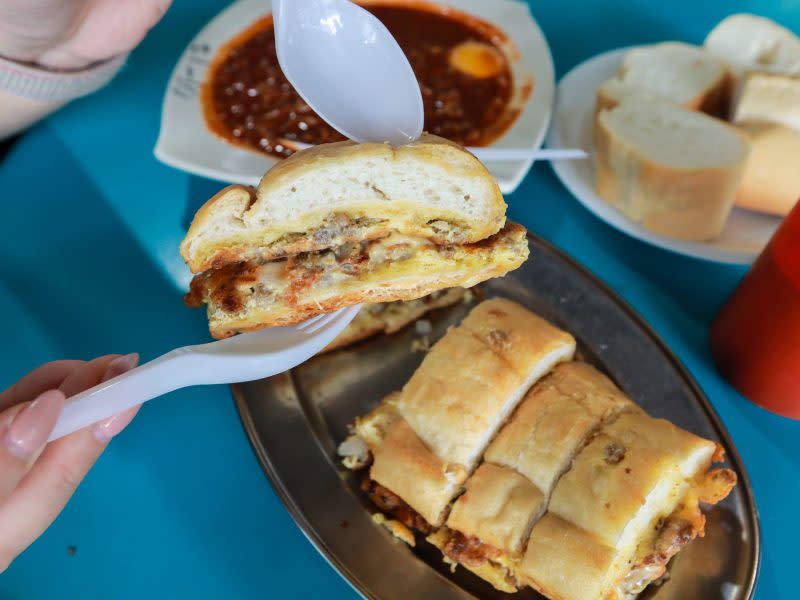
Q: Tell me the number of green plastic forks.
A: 0